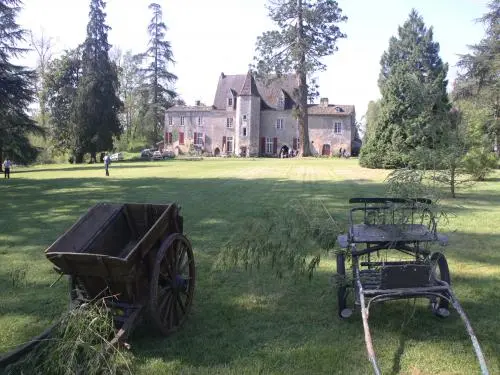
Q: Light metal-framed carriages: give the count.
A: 1